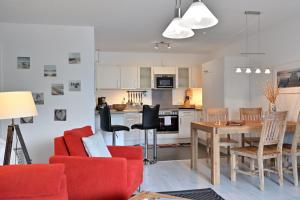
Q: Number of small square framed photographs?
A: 8